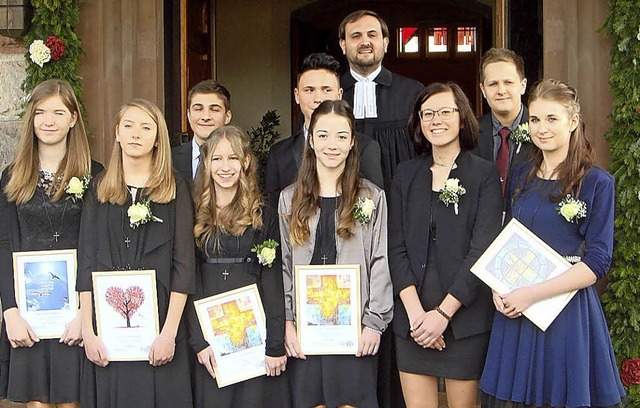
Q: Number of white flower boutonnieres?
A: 7